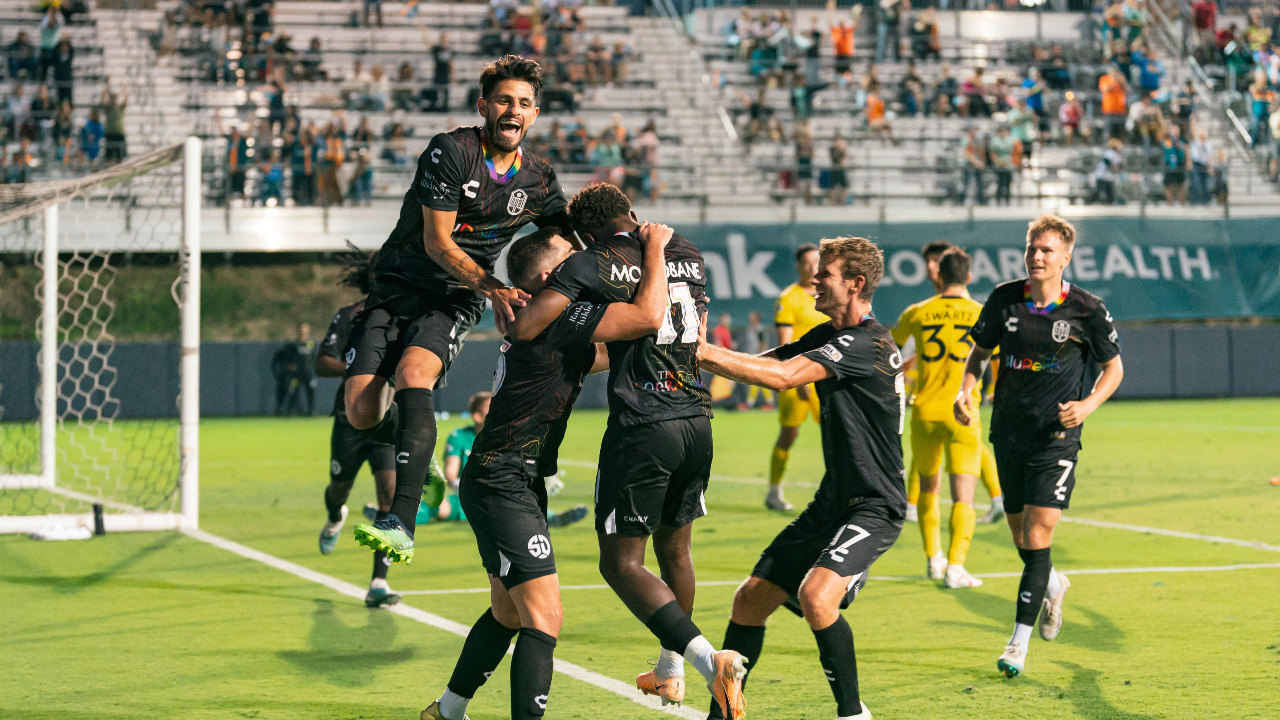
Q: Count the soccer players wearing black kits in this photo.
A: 6